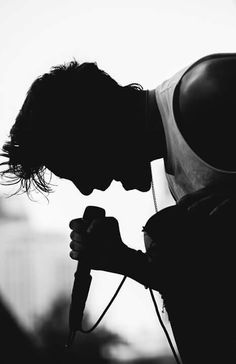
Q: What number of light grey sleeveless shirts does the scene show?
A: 1